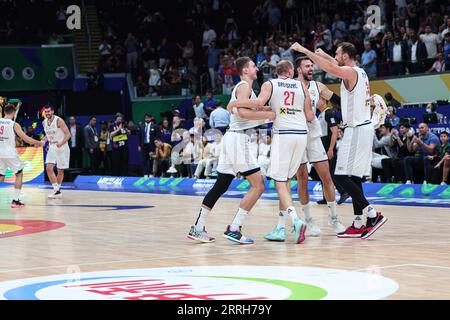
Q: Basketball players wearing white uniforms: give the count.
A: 6